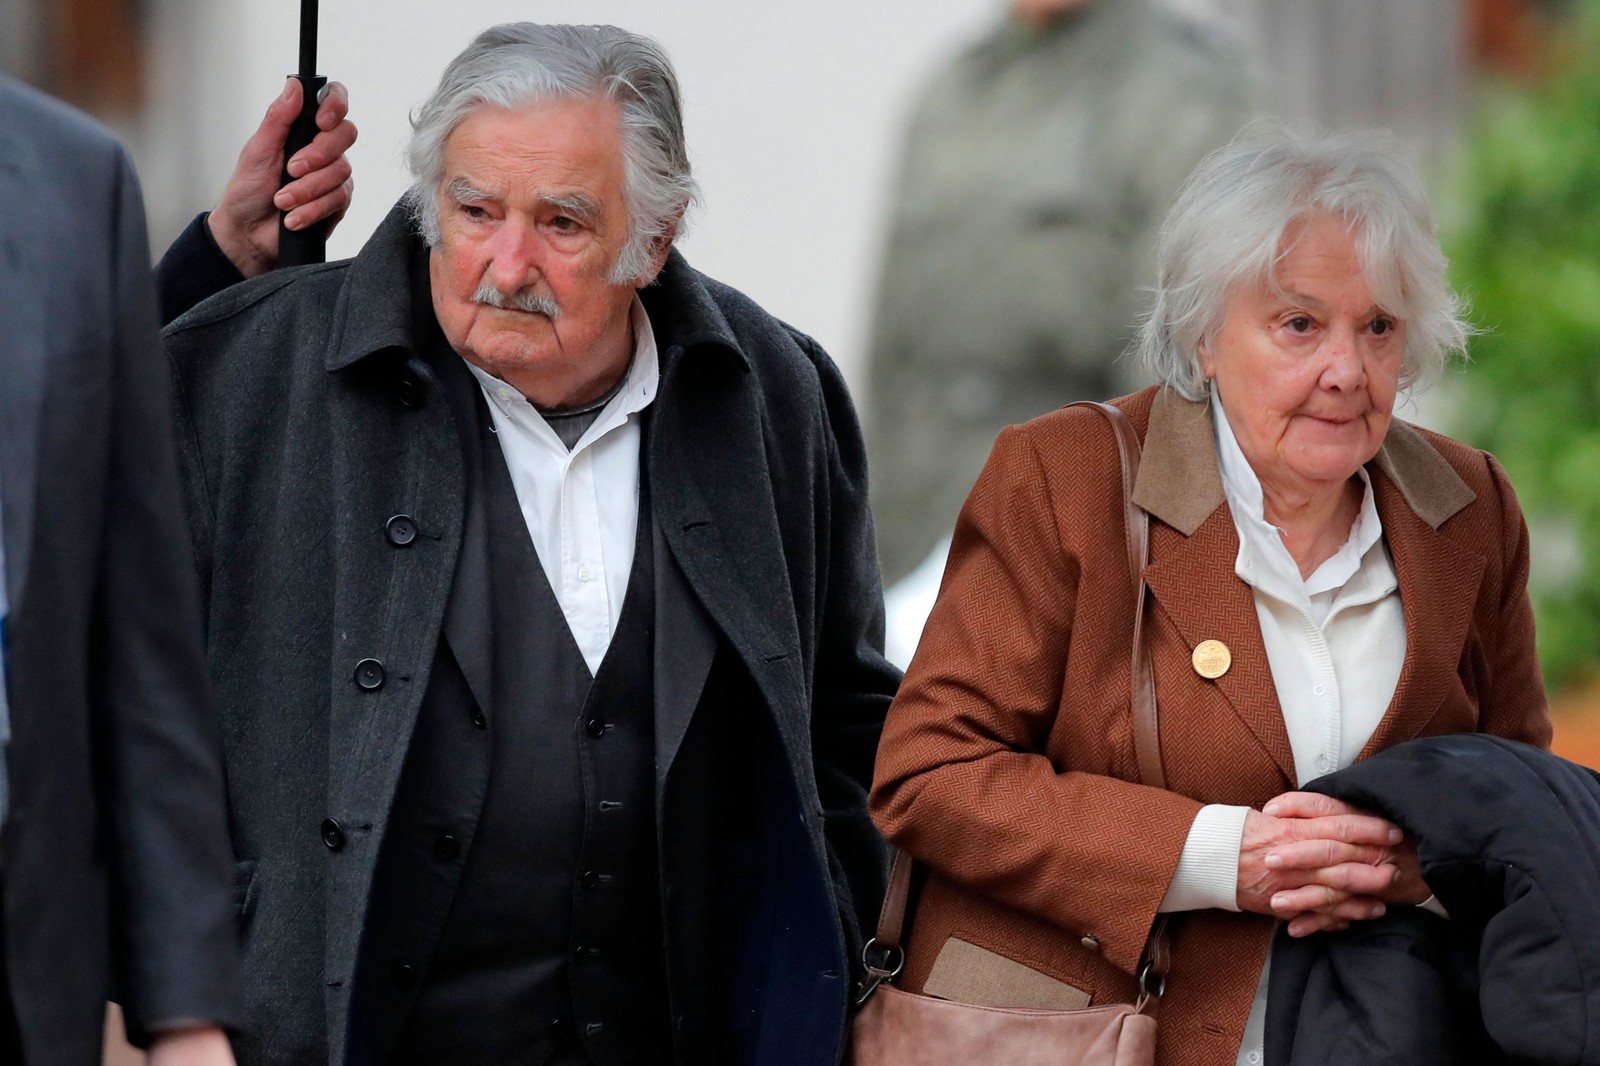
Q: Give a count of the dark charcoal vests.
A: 1